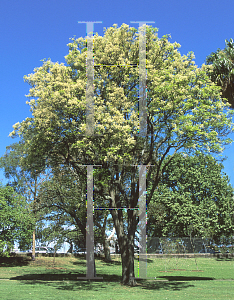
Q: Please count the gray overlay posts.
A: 4